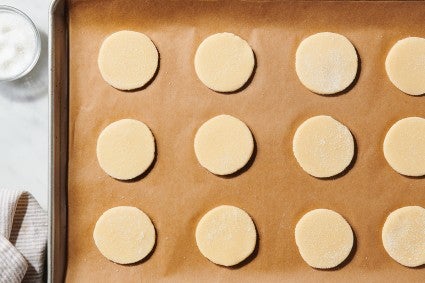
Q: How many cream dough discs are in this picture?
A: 12